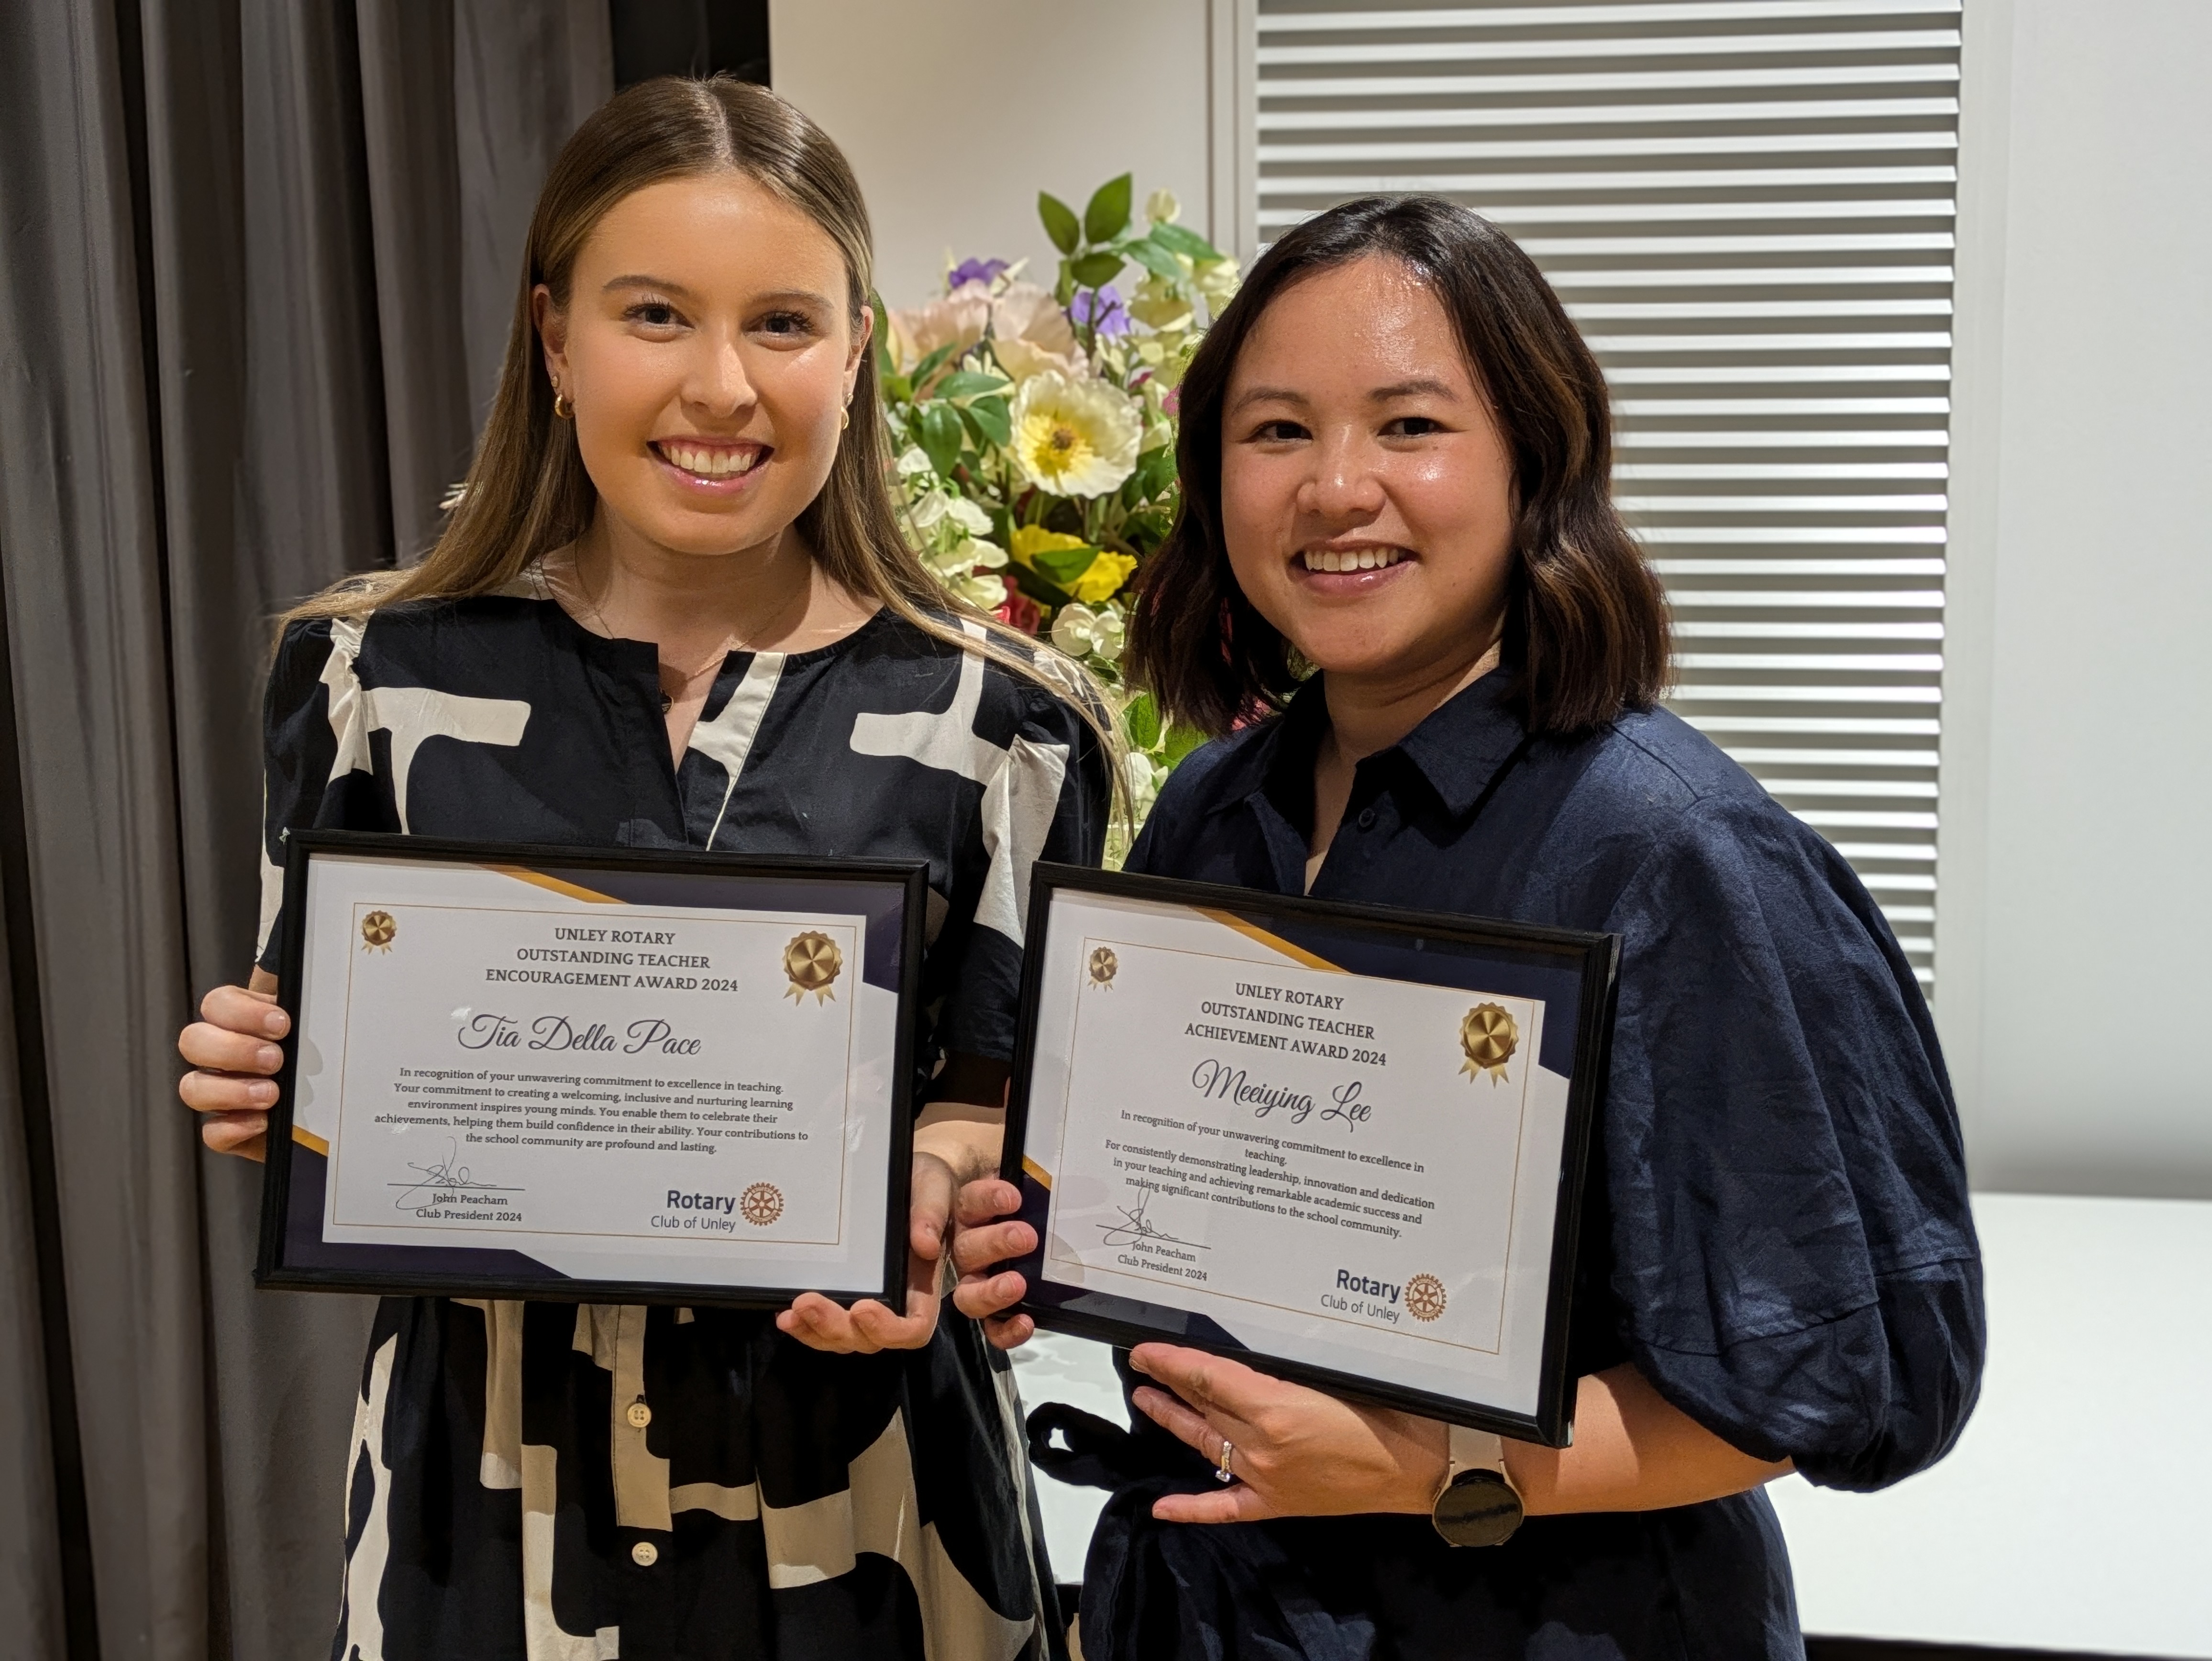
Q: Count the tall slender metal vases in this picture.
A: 0